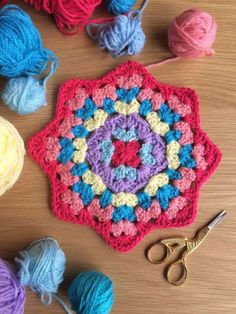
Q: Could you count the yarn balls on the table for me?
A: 10